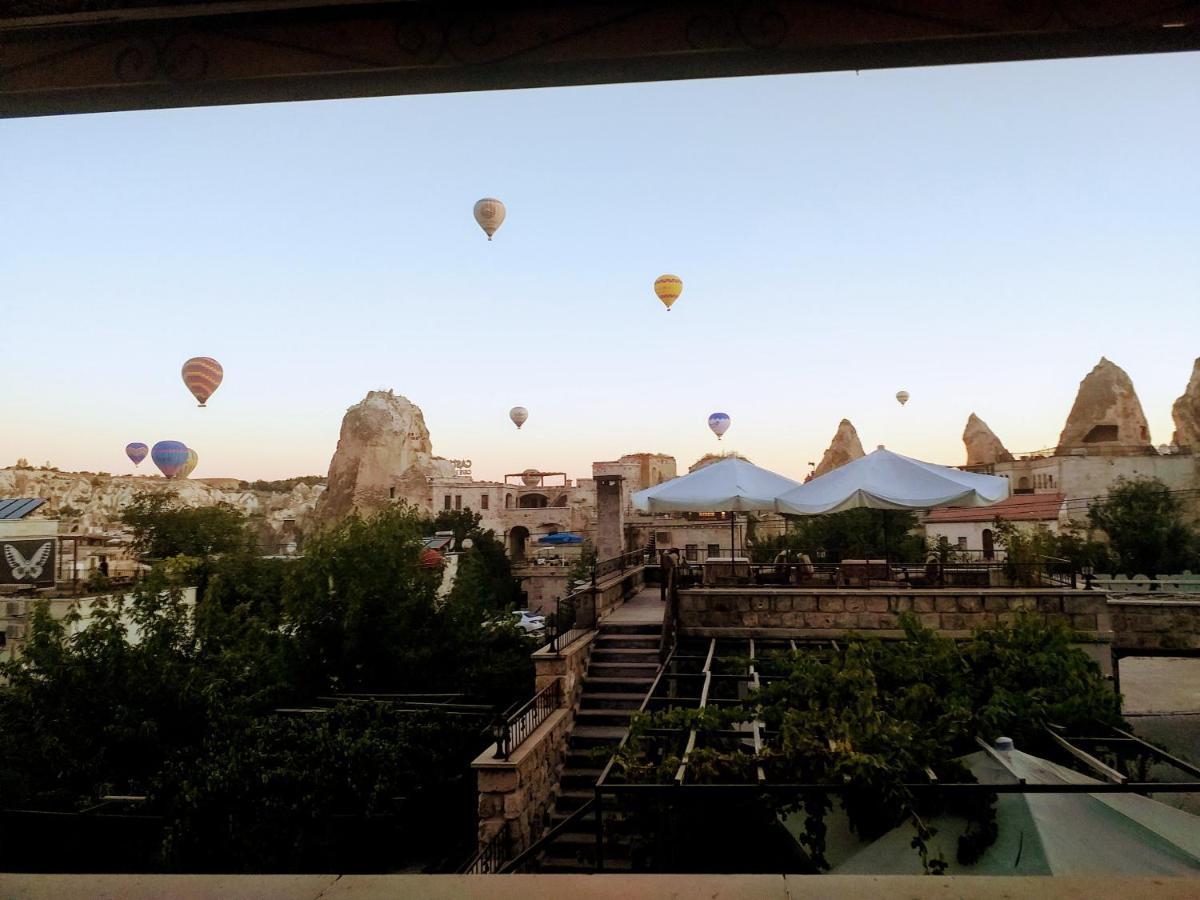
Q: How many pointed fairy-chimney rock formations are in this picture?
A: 4